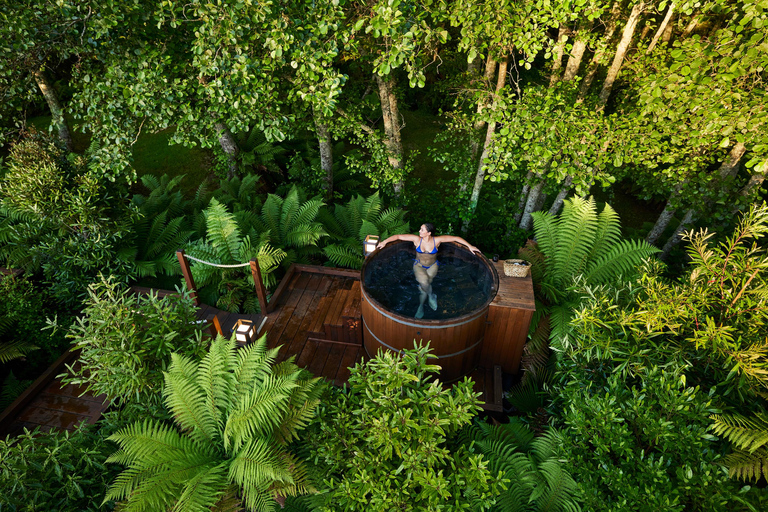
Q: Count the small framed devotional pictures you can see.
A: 0